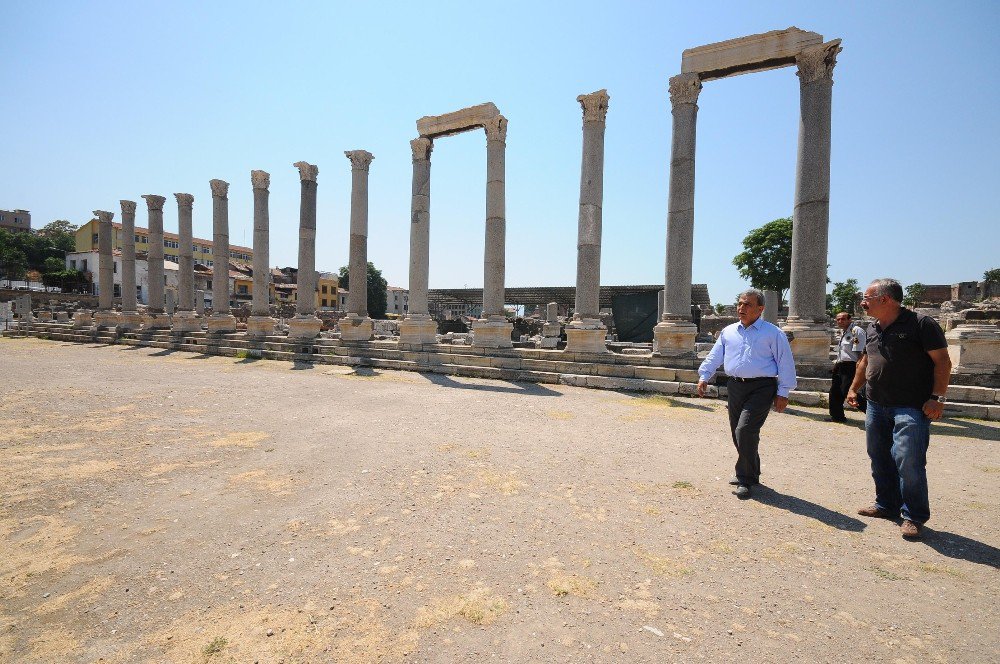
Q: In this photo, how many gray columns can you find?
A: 13